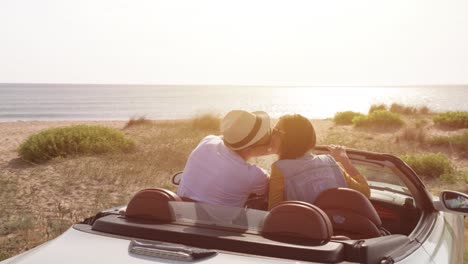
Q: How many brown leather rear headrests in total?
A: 2